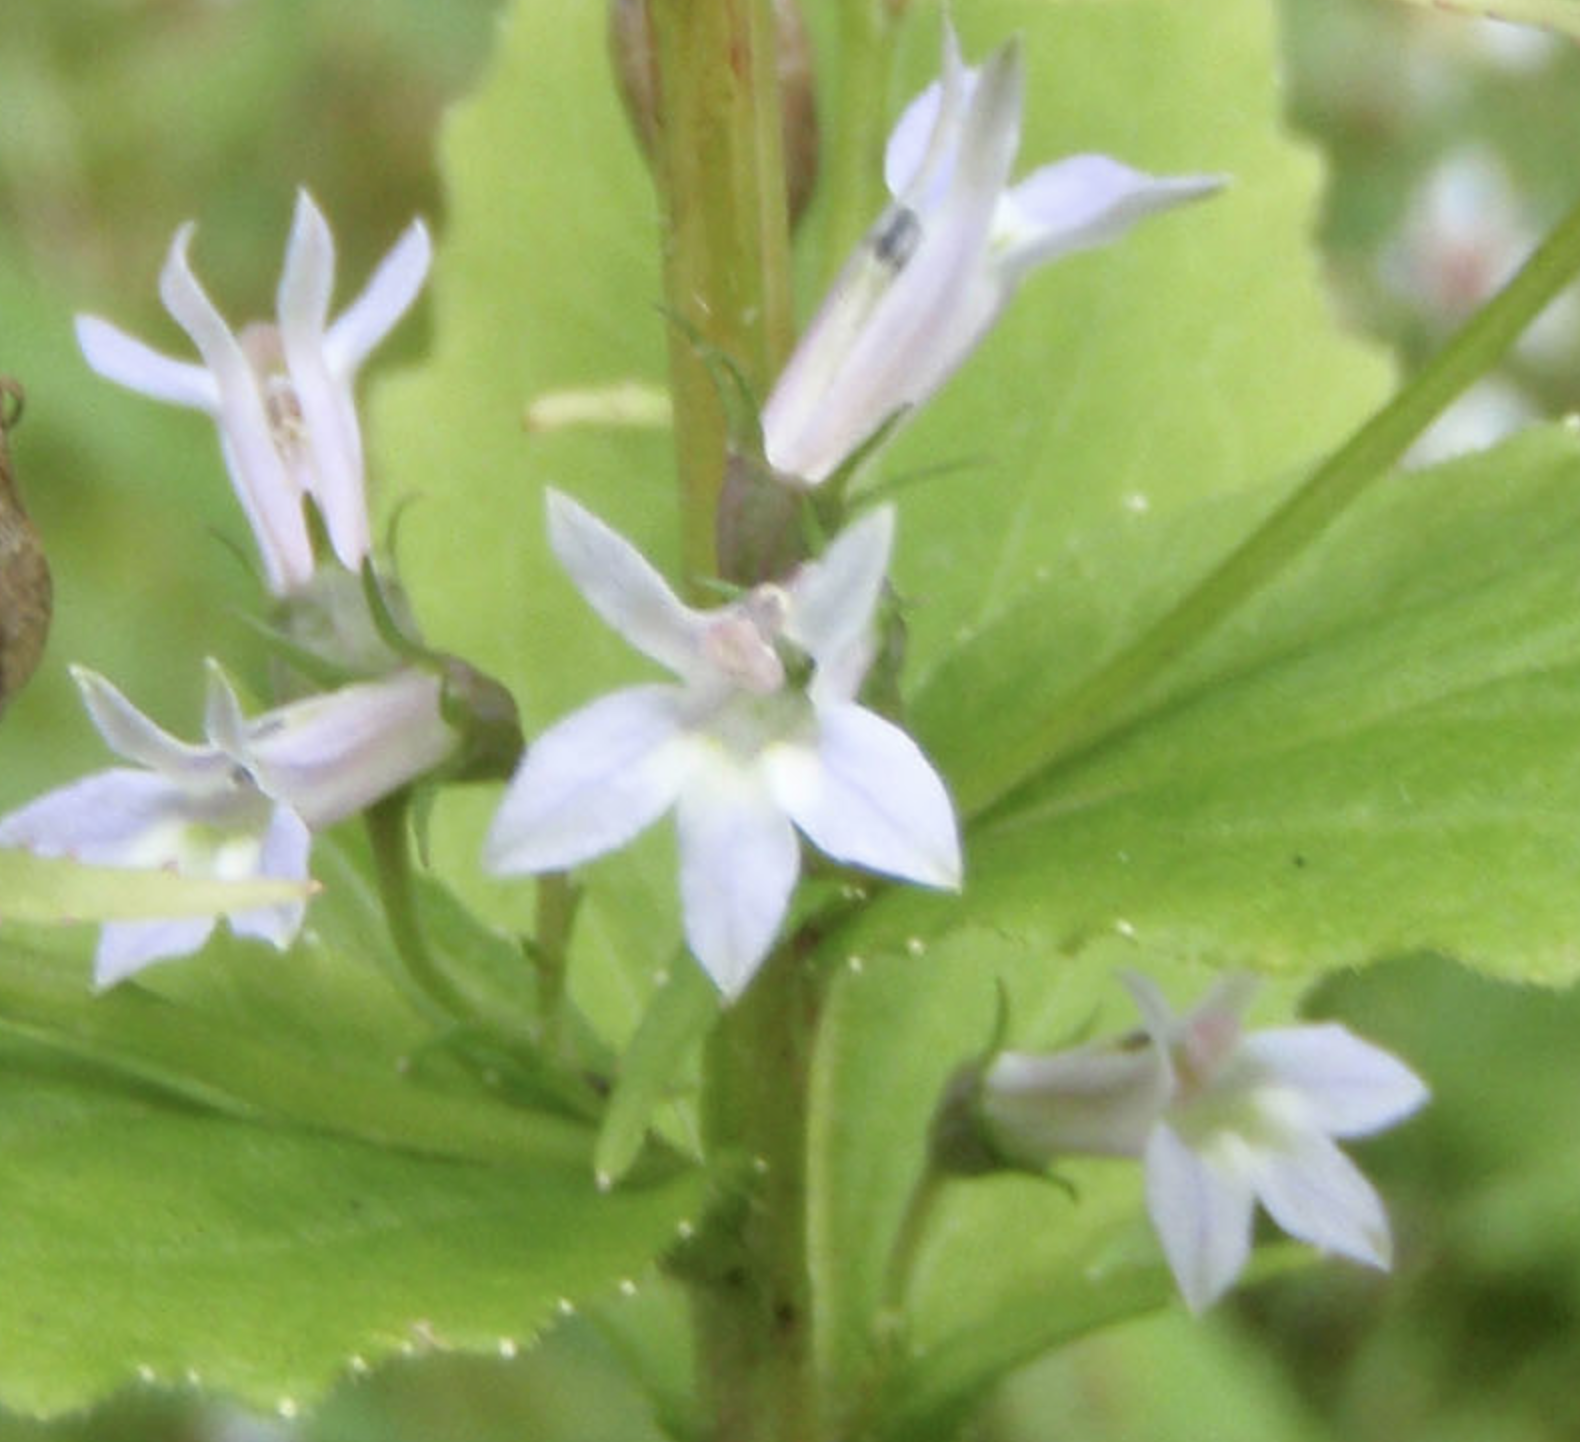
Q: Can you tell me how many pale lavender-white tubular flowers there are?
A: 5